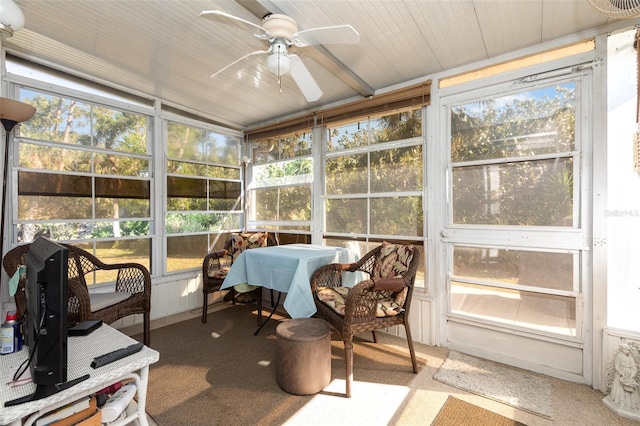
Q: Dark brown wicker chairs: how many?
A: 3